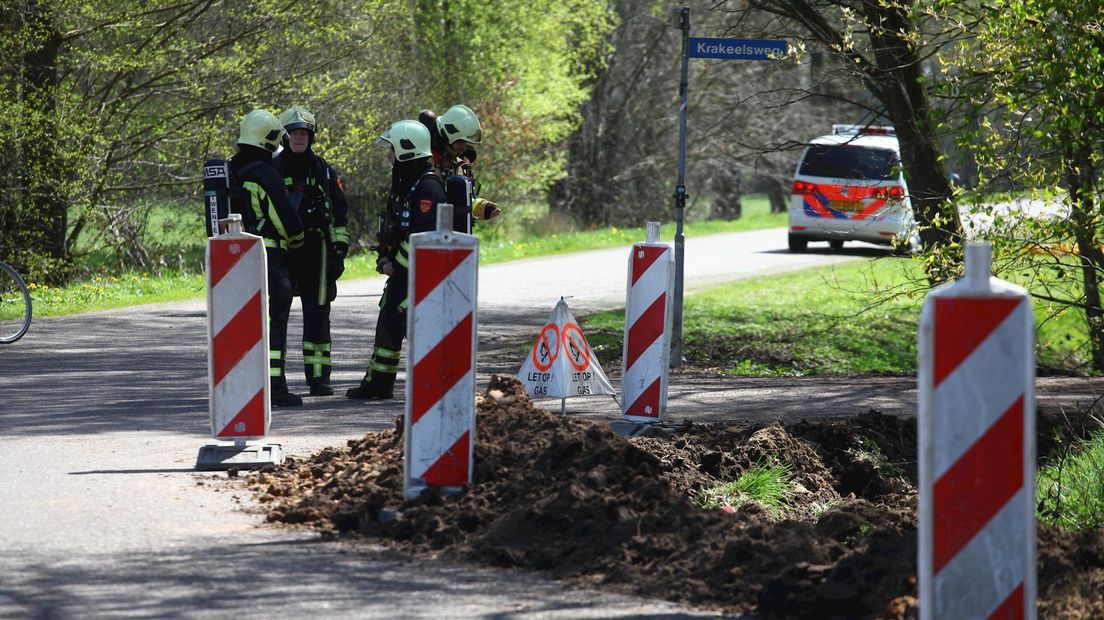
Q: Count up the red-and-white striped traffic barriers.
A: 4